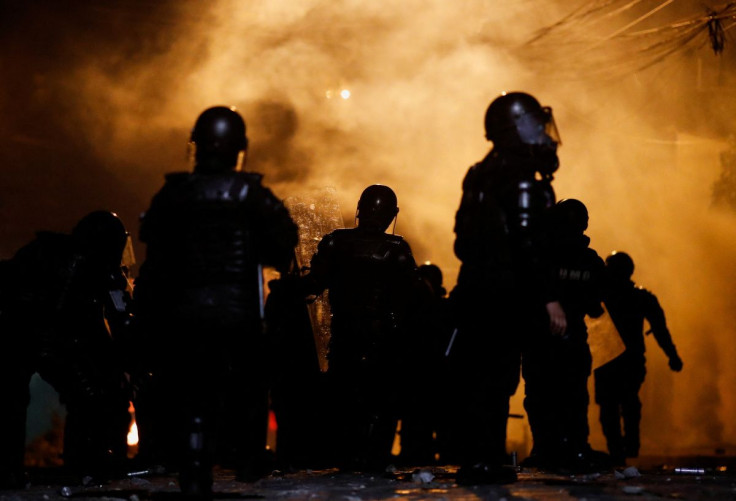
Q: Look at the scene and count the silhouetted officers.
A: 7